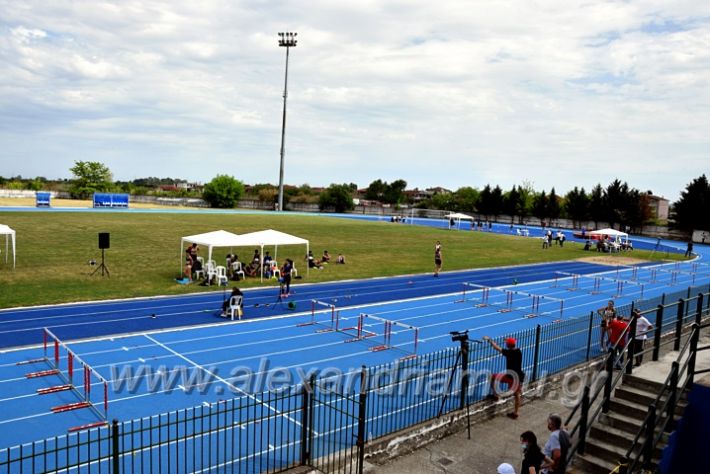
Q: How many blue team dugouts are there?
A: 2